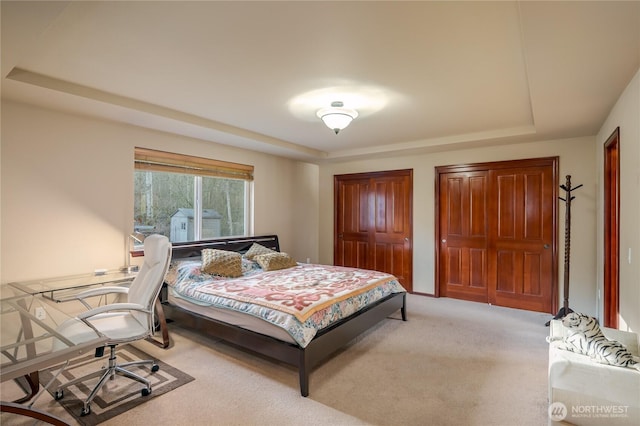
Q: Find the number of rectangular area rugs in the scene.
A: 1